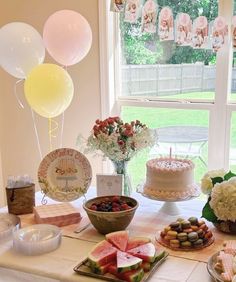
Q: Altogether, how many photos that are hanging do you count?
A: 8